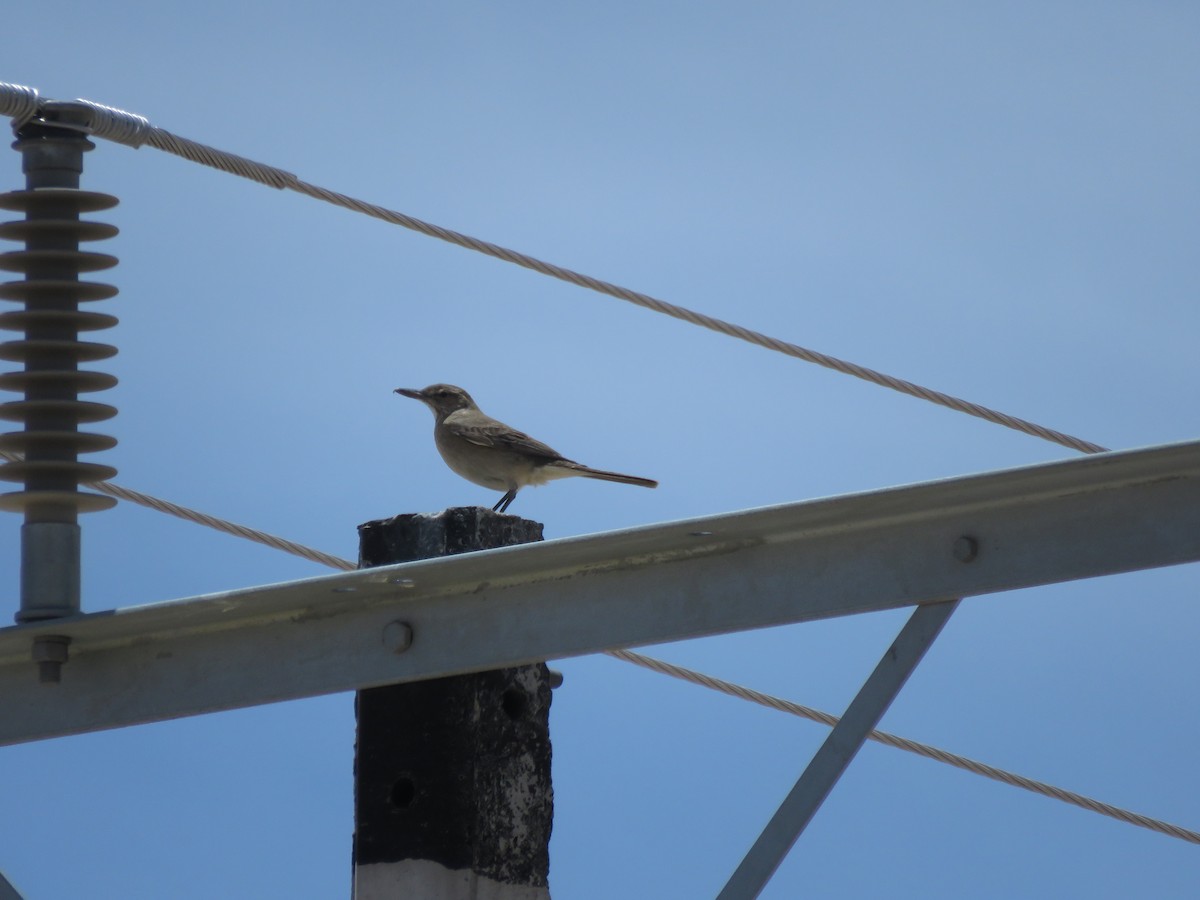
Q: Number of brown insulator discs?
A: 11